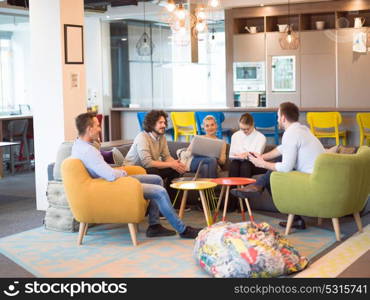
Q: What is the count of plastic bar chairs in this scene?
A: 6